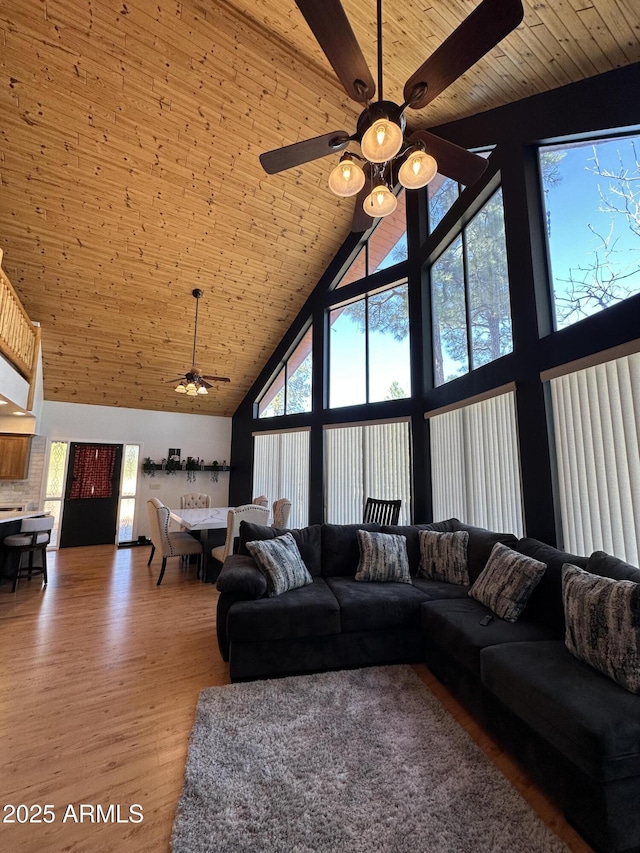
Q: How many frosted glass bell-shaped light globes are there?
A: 8